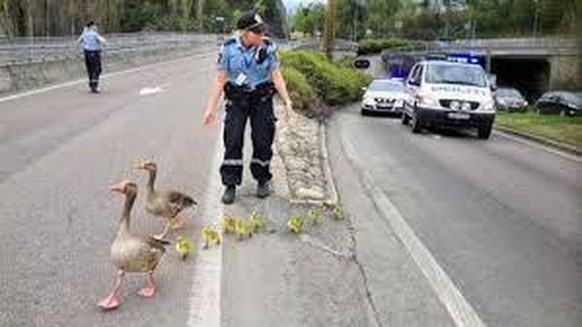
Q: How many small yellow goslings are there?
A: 8